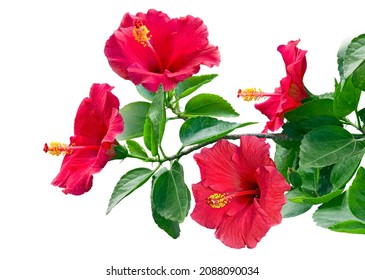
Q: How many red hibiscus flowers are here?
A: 4